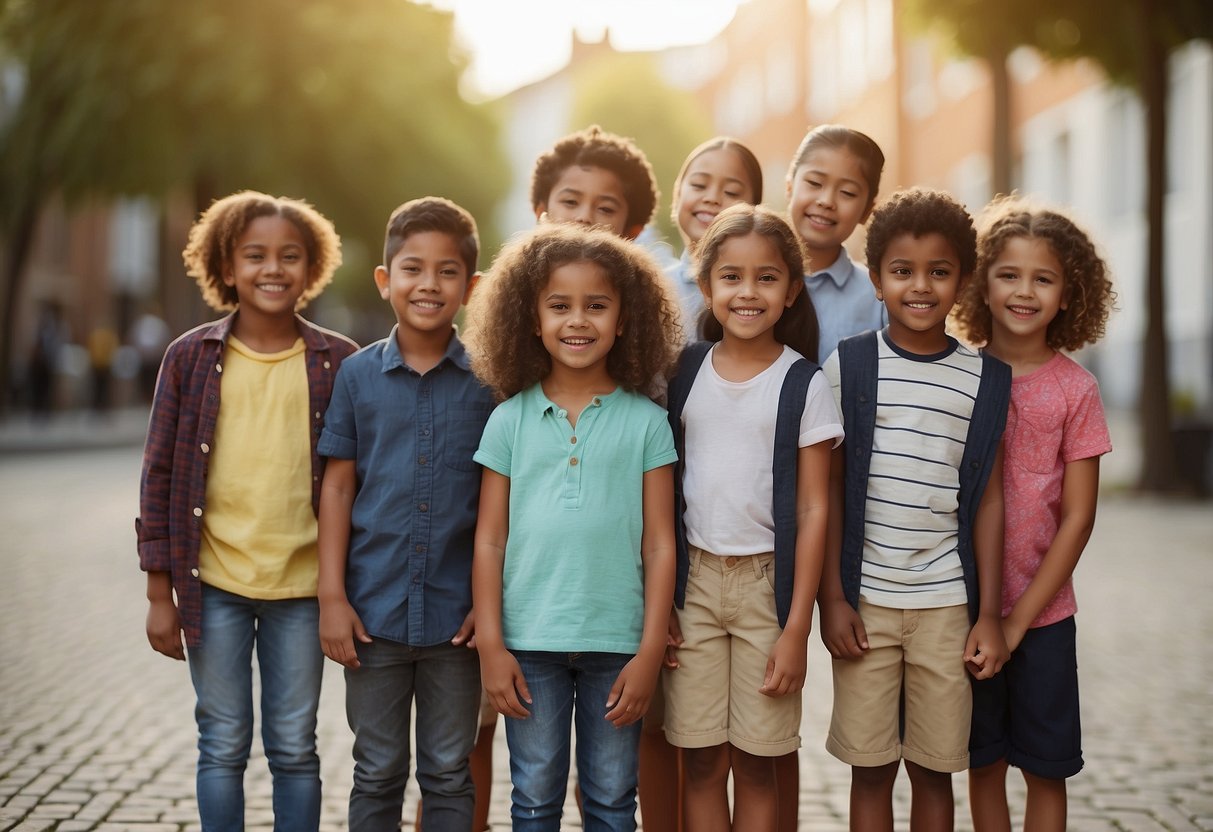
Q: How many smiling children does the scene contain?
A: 8